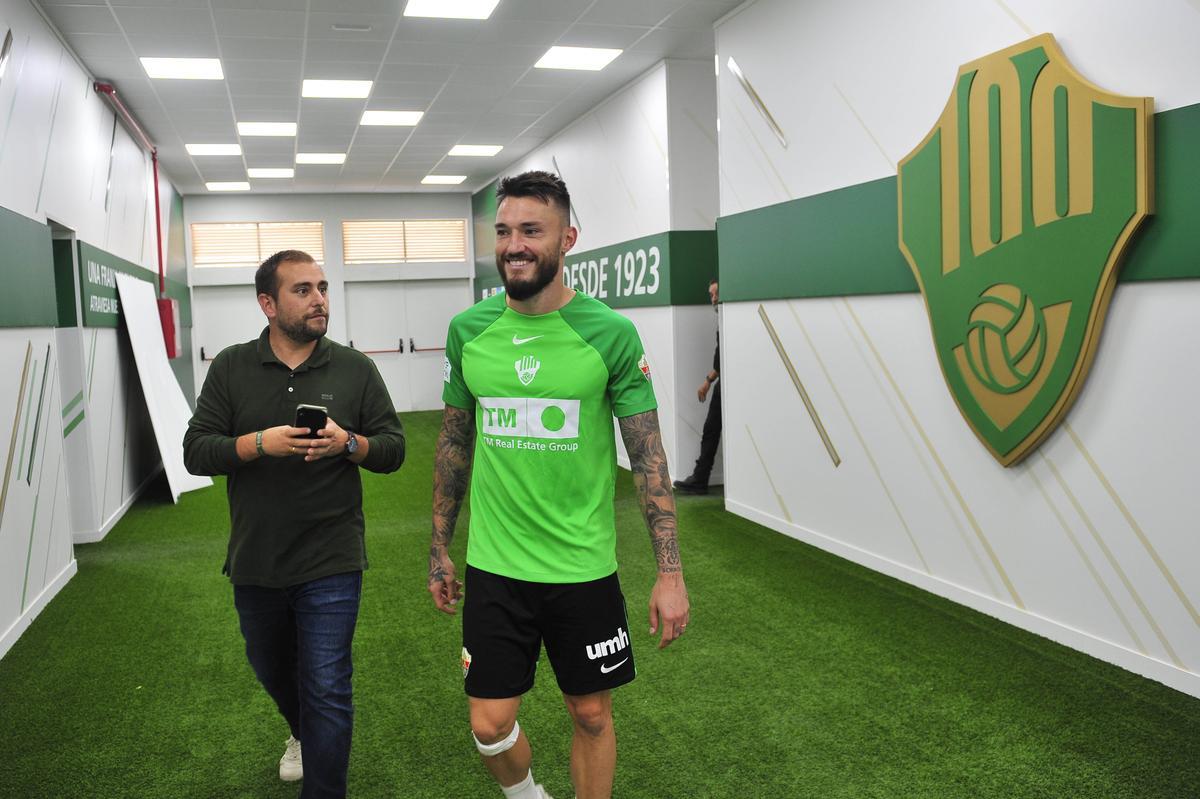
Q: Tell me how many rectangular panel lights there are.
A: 12